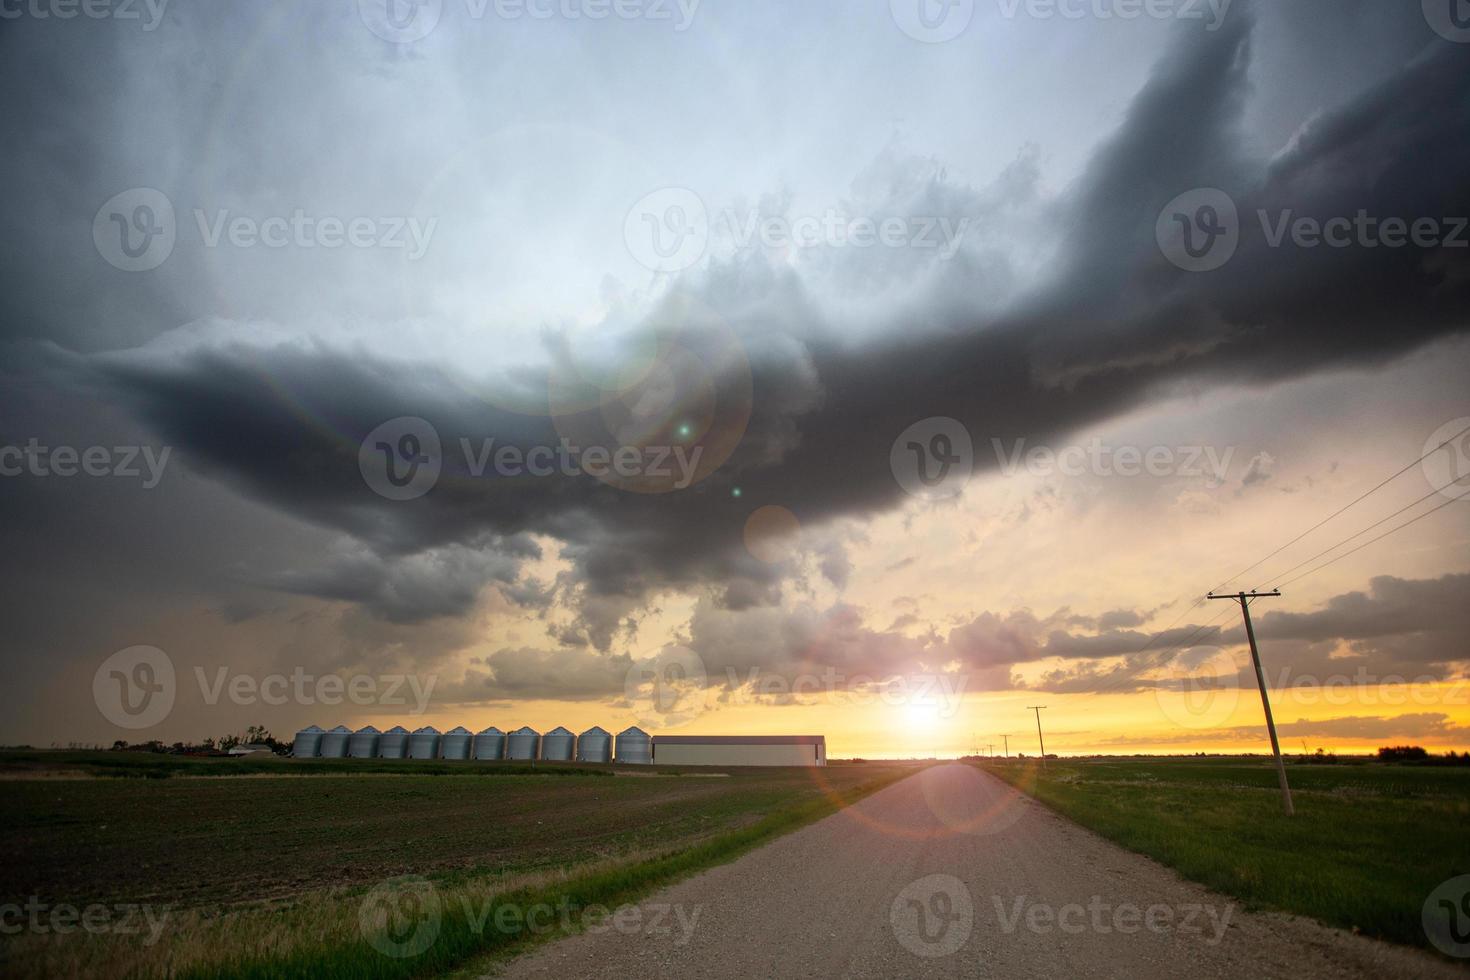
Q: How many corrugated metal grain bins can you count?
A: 11